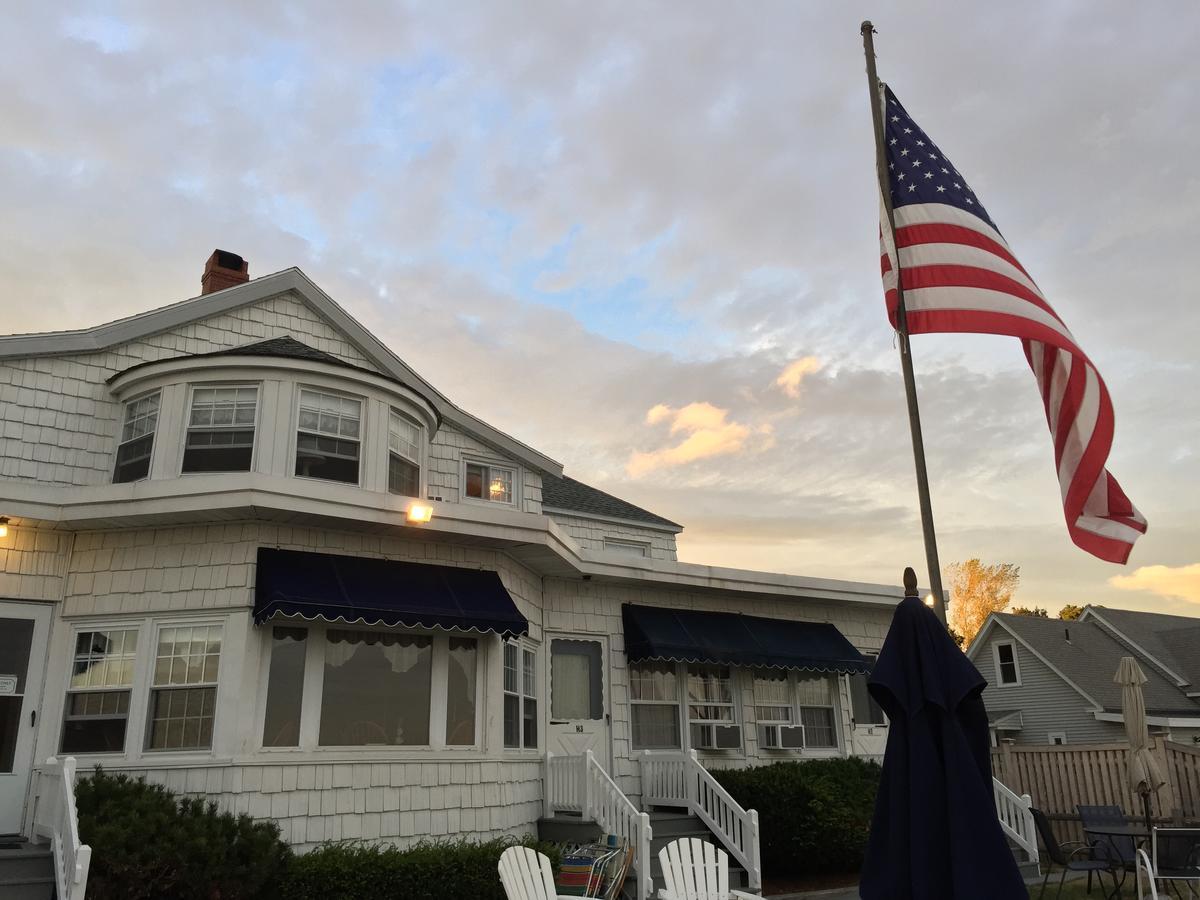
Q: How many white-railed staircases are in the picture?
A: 3